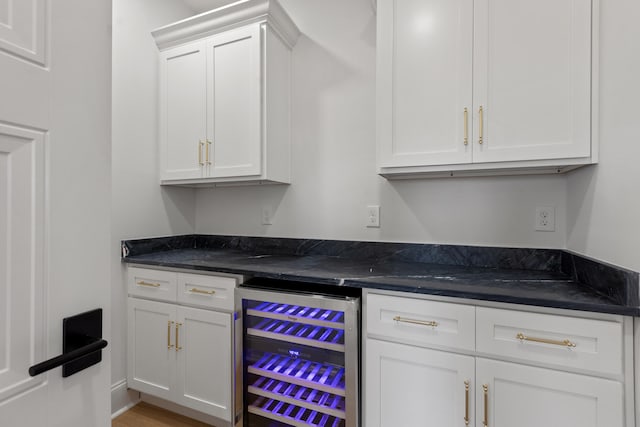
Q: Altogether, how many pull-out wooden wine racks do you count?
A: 5